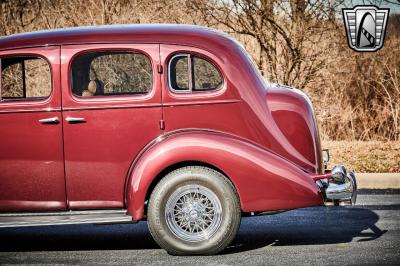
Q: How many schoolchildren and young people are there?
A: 0